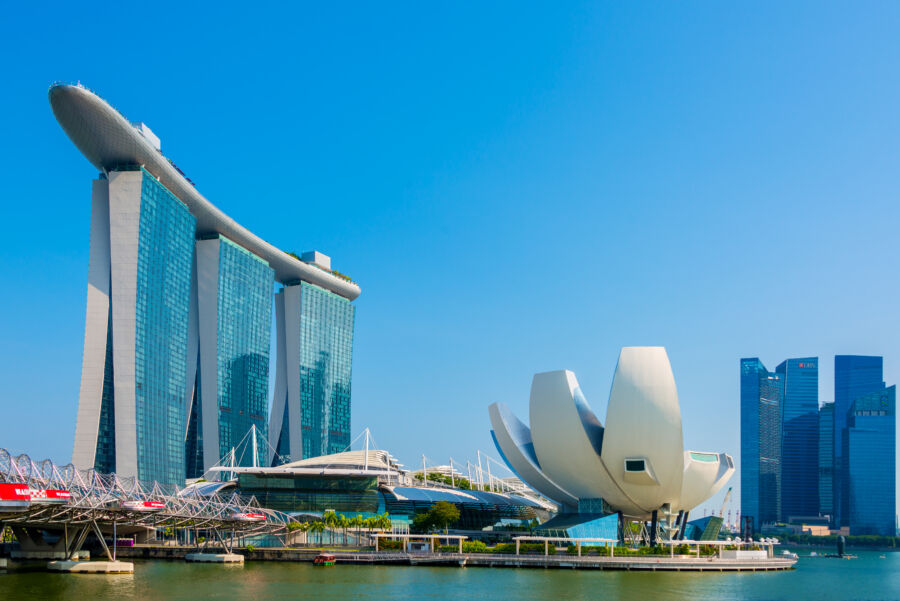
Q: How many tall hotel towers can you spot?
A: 3